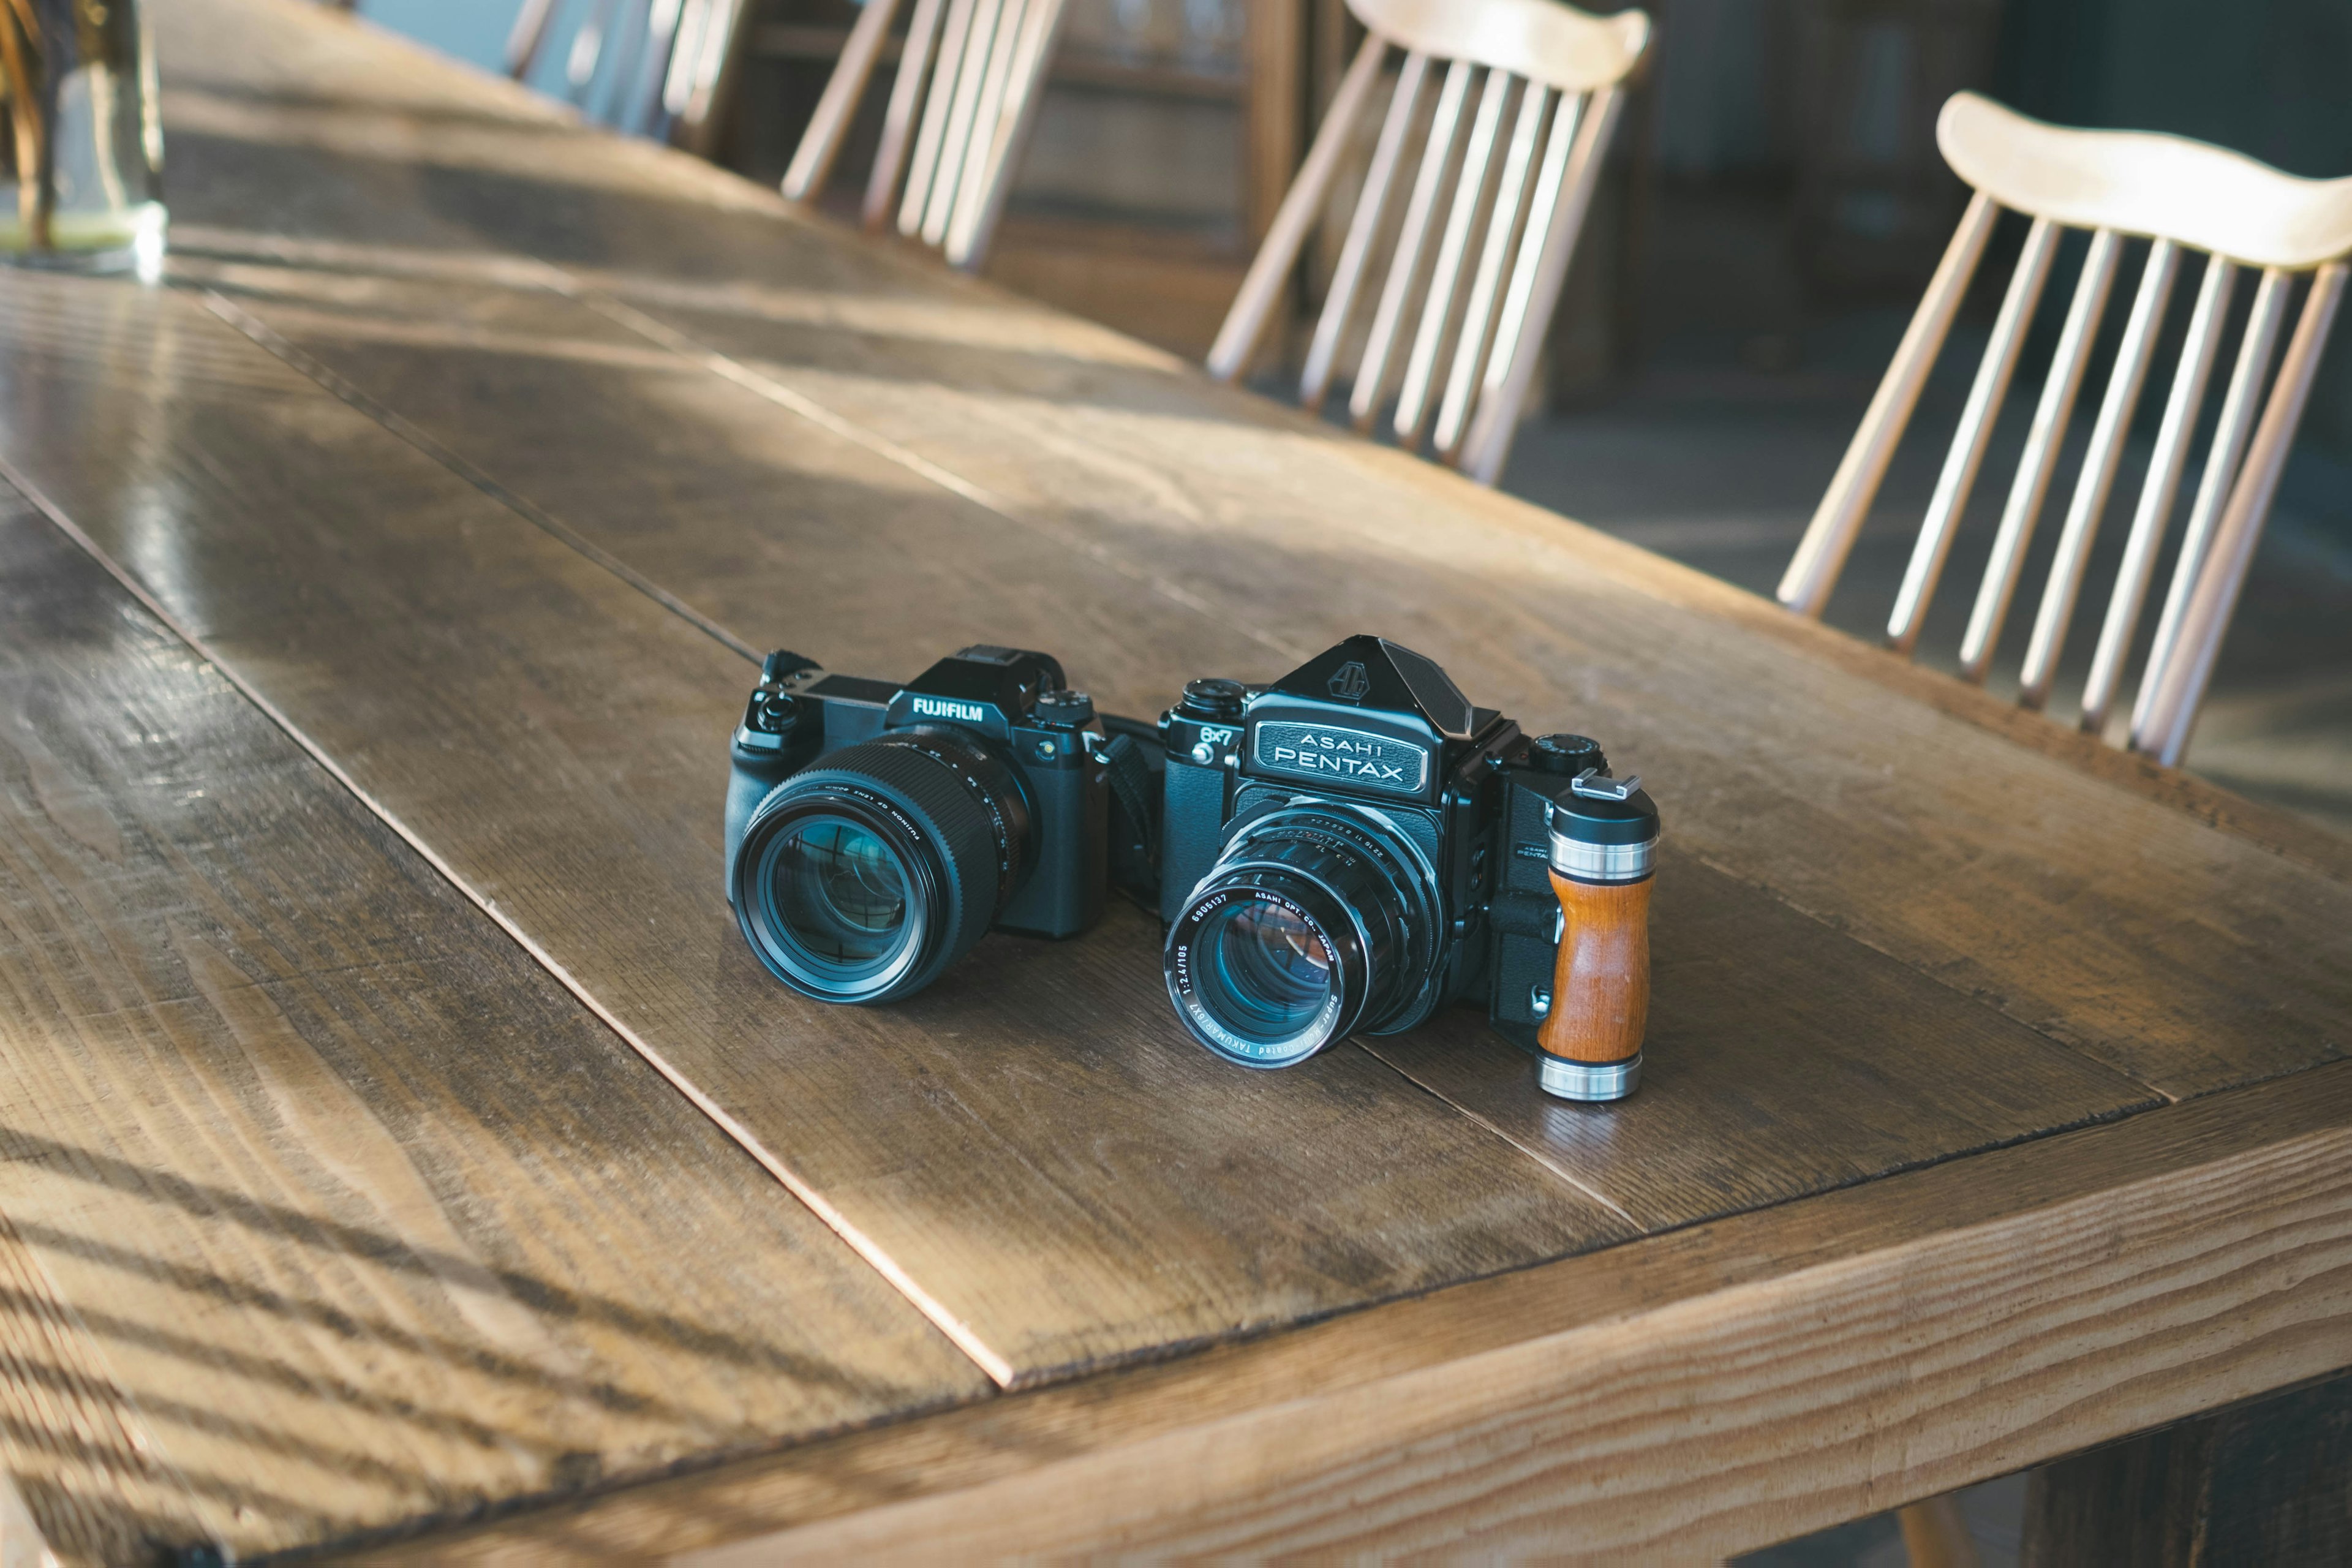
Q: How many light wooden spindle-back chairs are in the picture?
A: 4